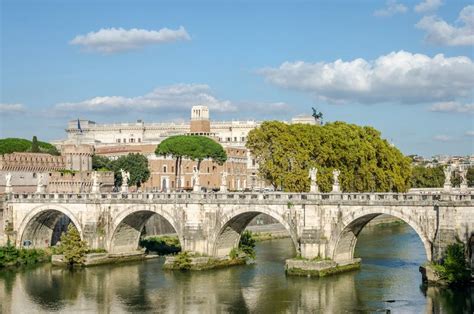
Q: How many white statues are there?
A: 10